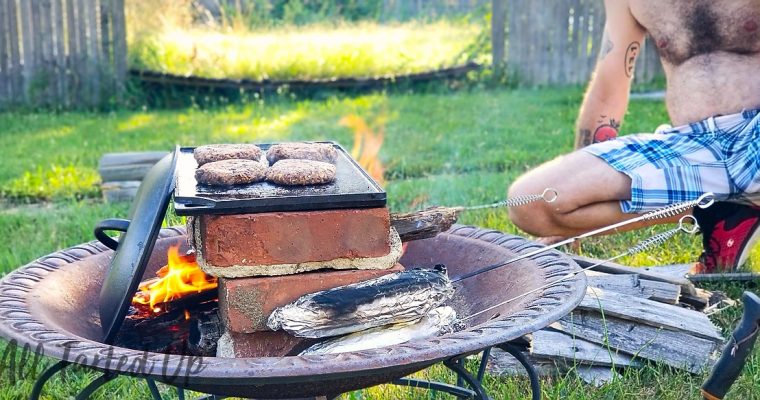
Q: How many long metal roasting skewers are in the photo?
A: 3